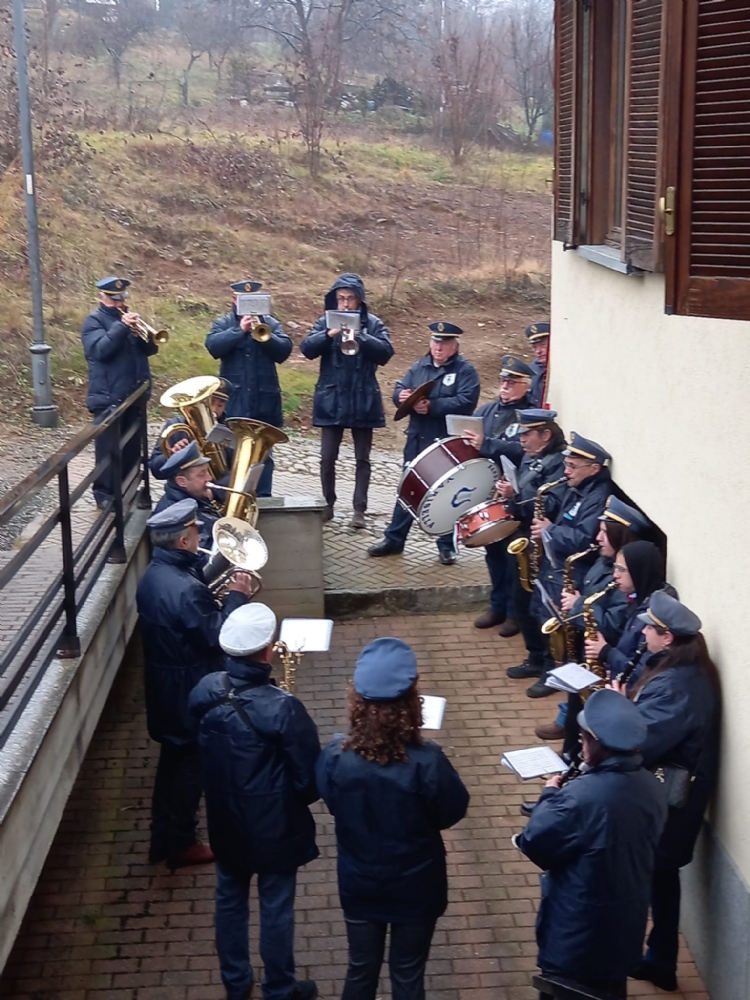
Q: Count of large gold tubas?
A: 2